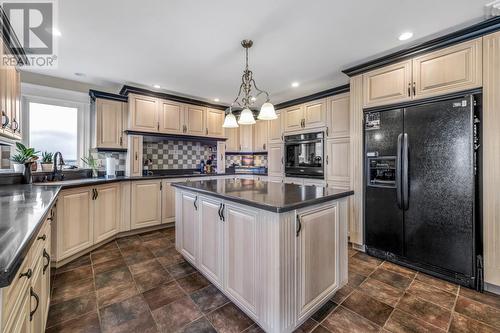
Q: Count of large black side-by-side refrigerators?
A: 1